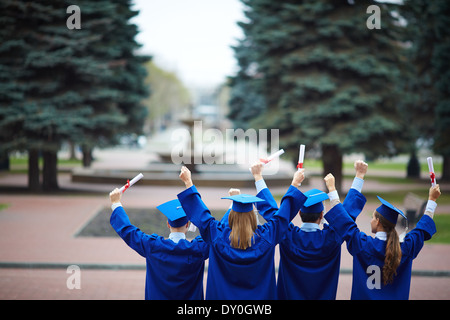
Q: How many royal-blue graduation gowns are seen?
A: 4